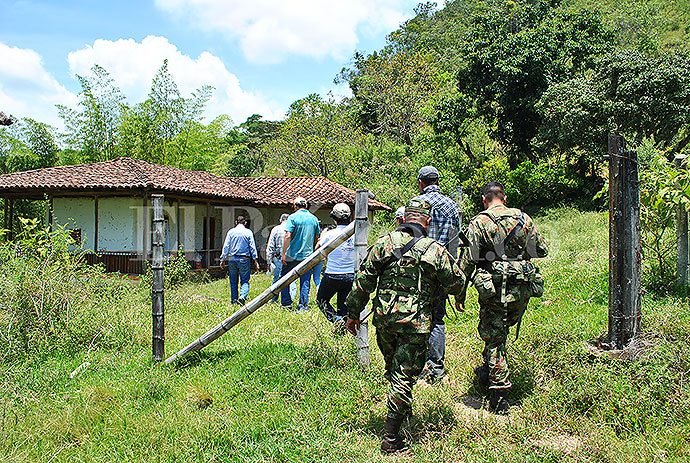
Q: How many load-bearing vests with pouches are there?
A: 2